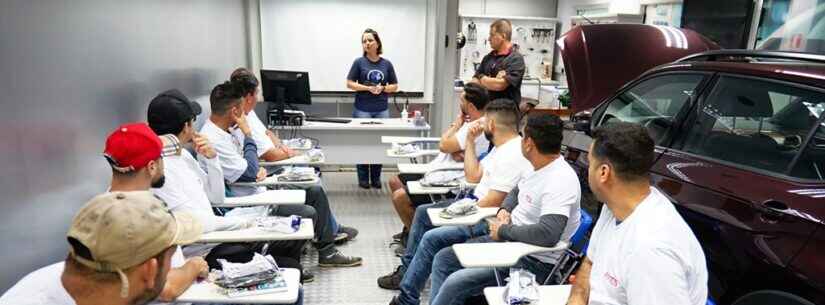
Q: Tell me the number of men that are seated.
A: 9